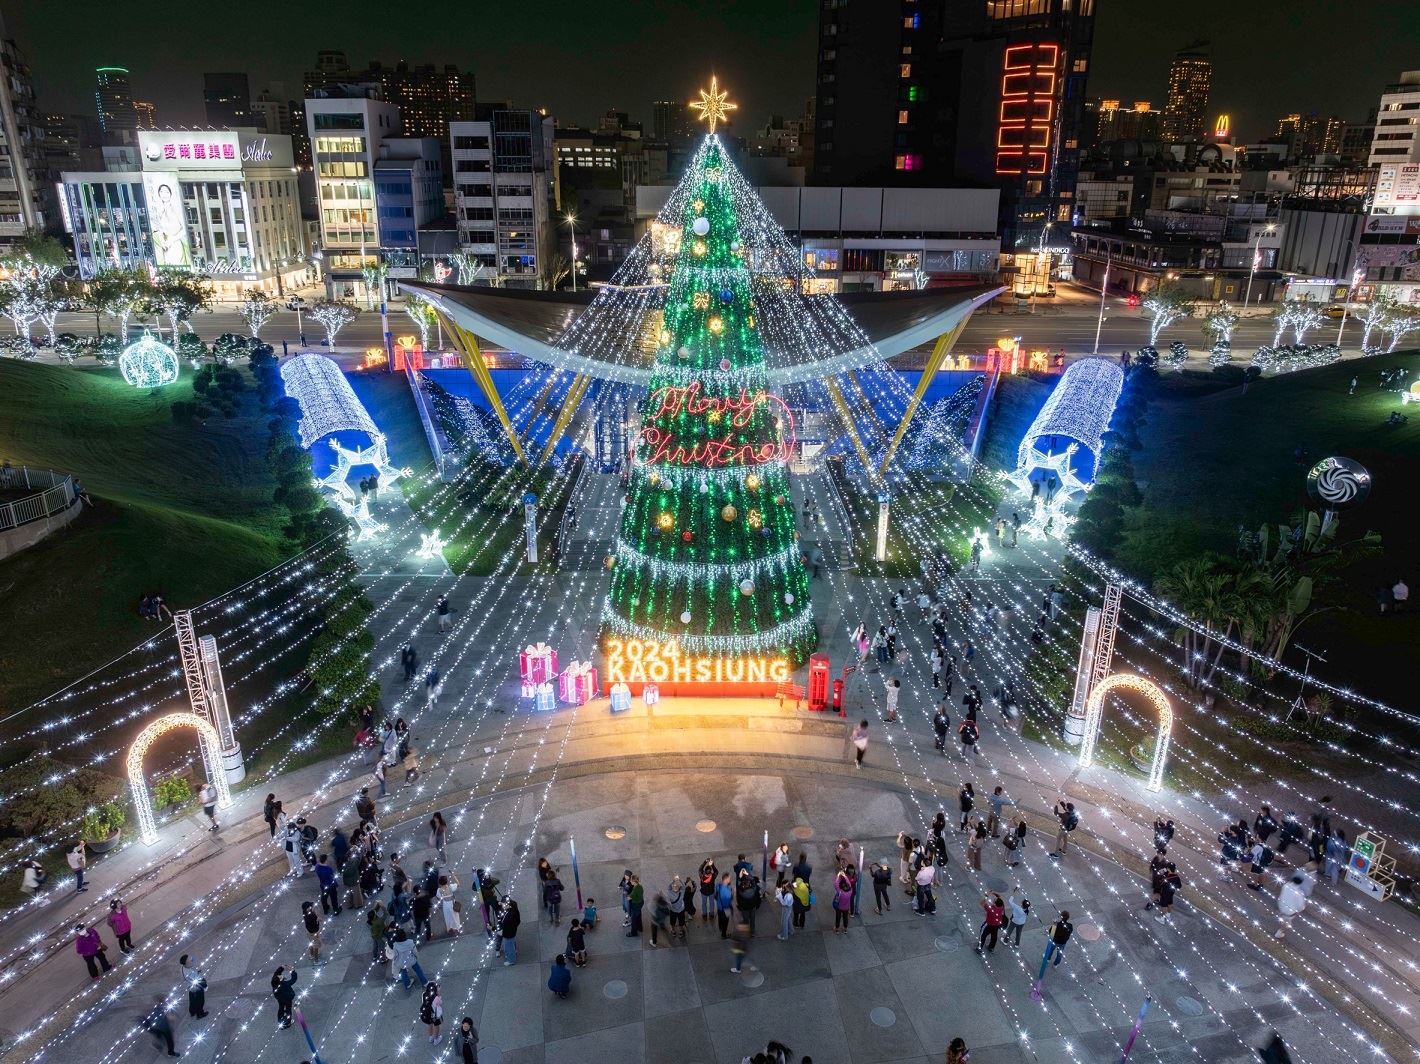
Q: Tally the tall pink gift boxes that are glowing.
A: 2